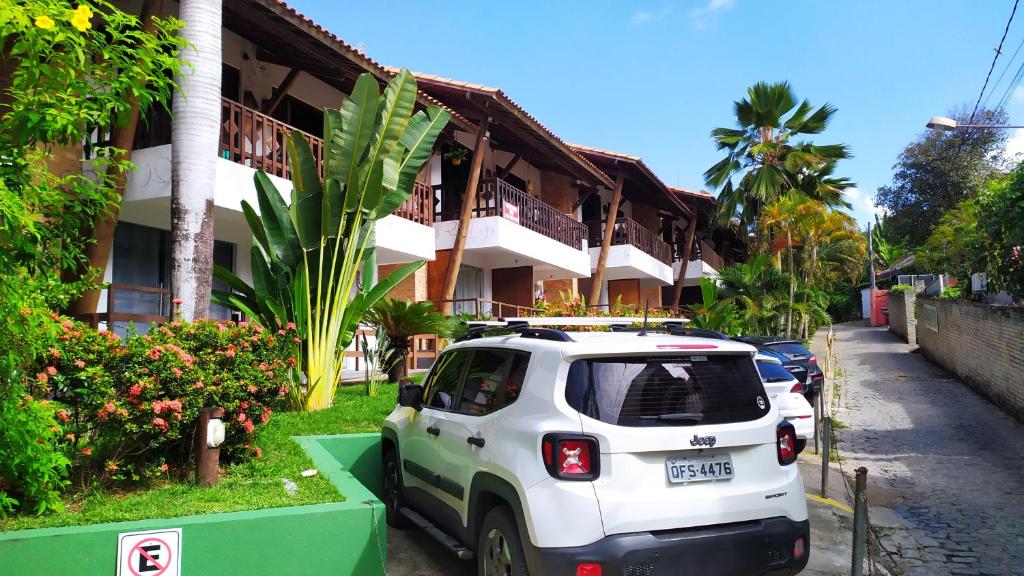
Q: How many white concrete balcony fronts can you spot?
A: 4